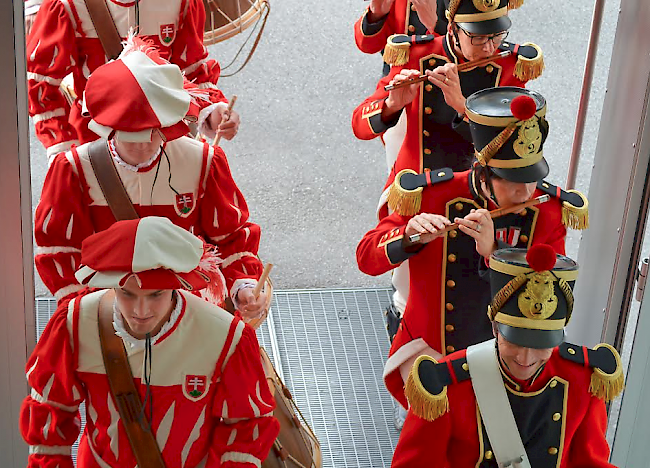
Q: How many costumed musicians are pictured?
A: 7